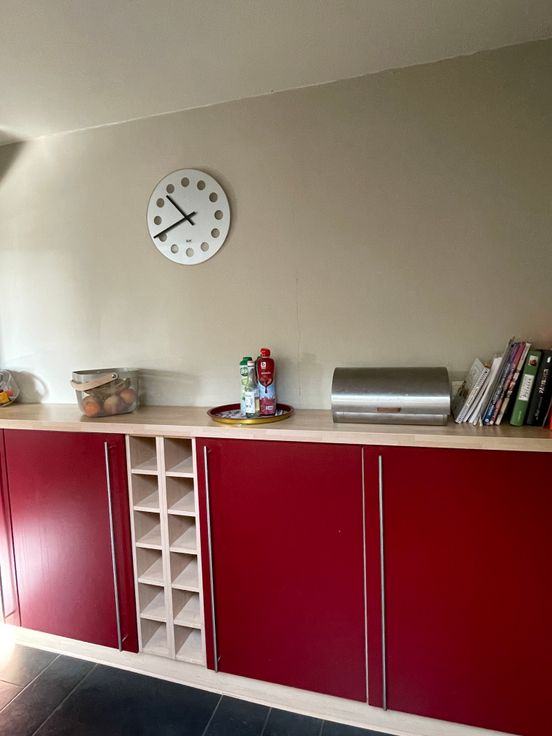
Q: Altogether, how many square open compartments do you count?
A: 12